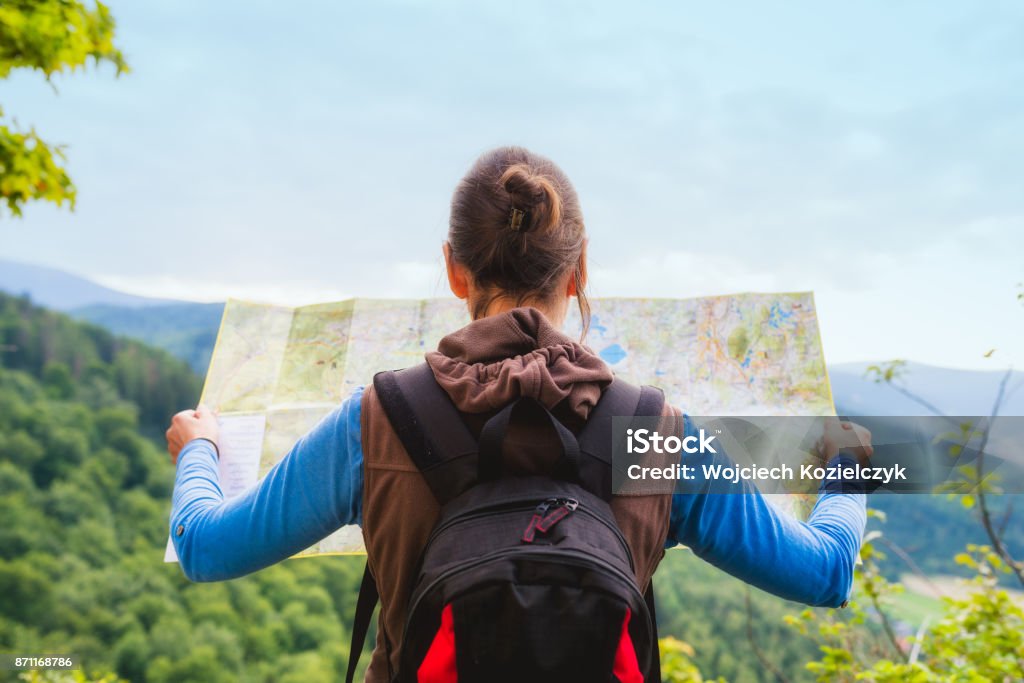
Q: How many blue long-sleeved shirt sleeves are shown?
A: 2